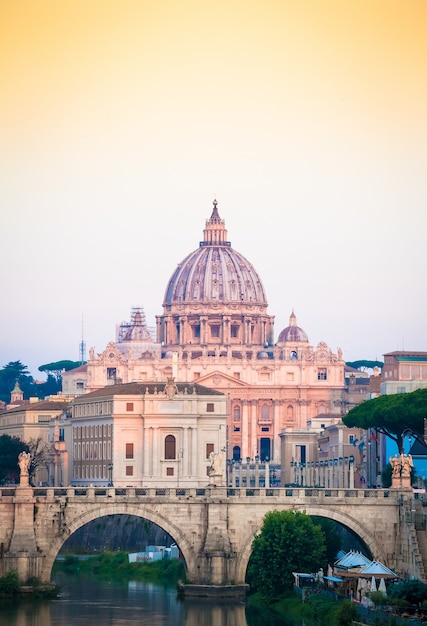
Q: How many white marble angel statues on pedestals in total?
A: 4